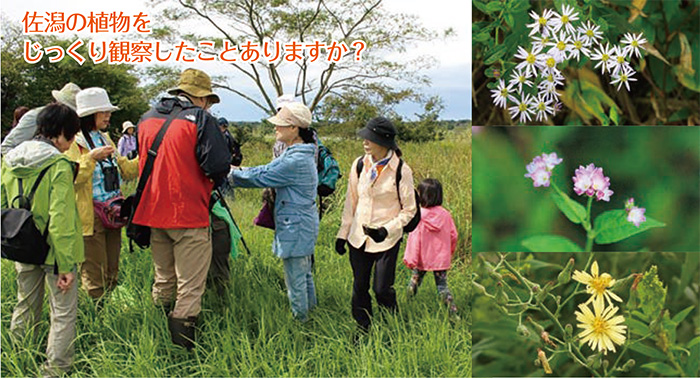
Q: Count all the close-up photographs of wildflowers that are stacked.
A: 3